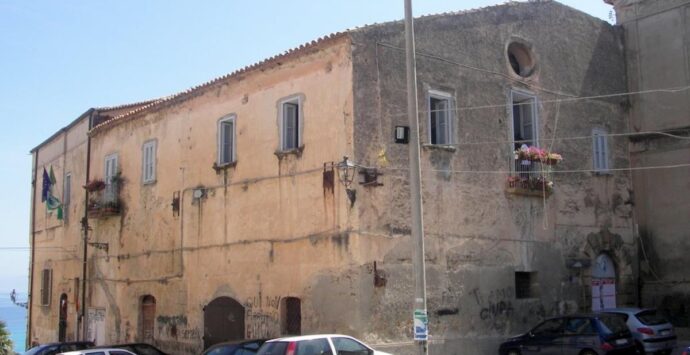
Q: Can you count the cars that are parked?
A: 7